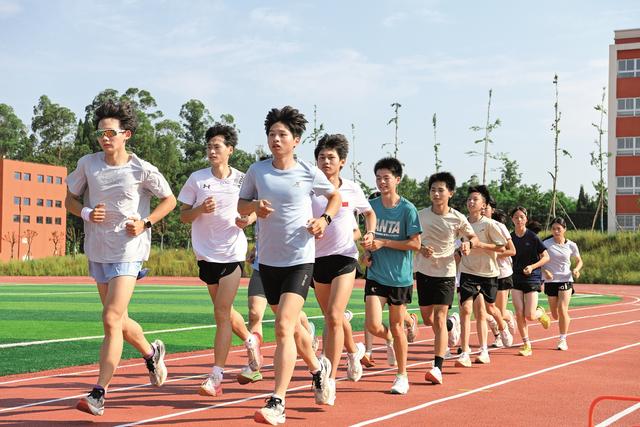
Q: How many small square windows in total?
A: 15